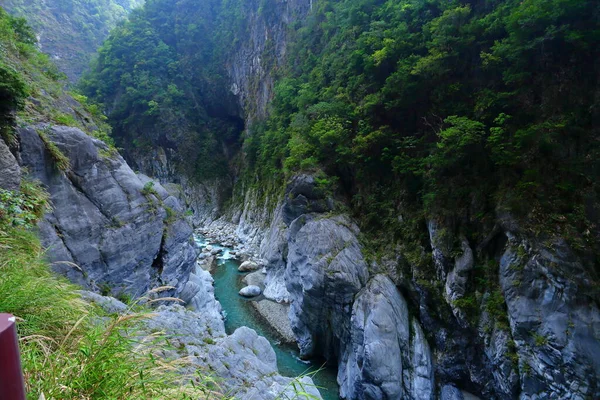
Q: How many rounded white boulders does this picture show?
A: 2